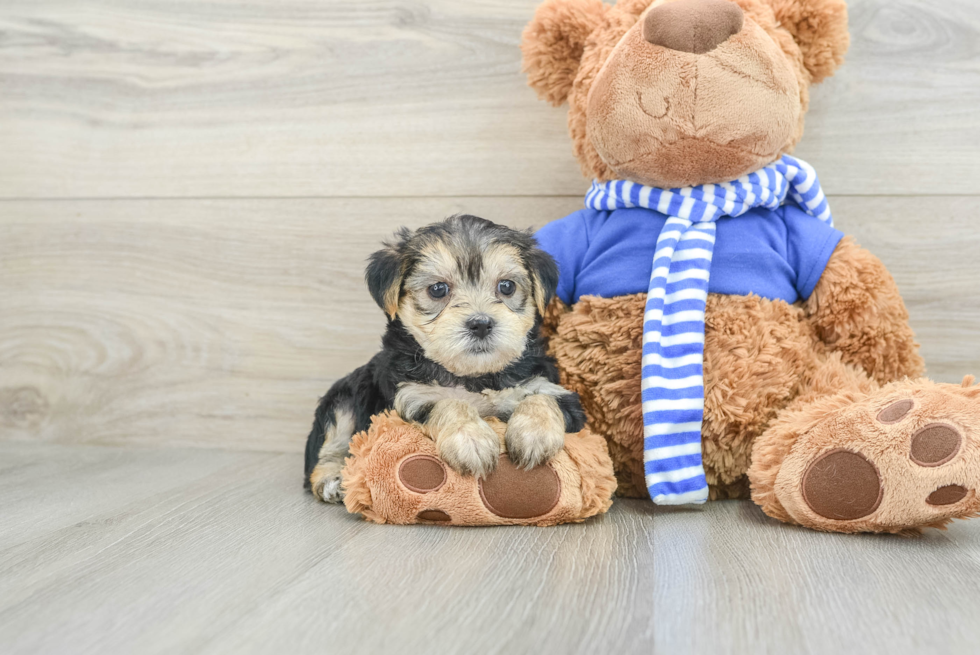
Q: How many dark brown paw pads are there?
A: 7